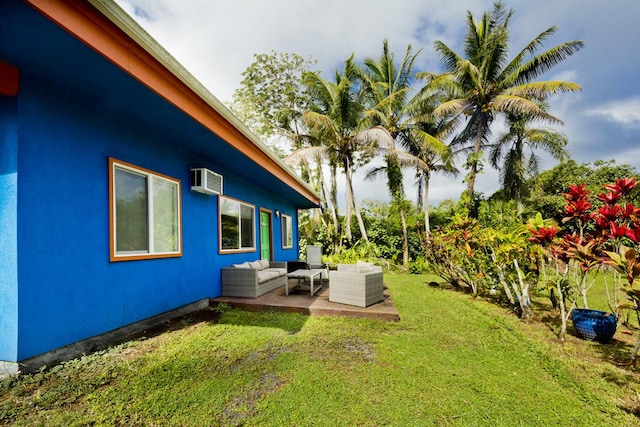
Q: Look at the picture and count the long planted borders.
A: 1